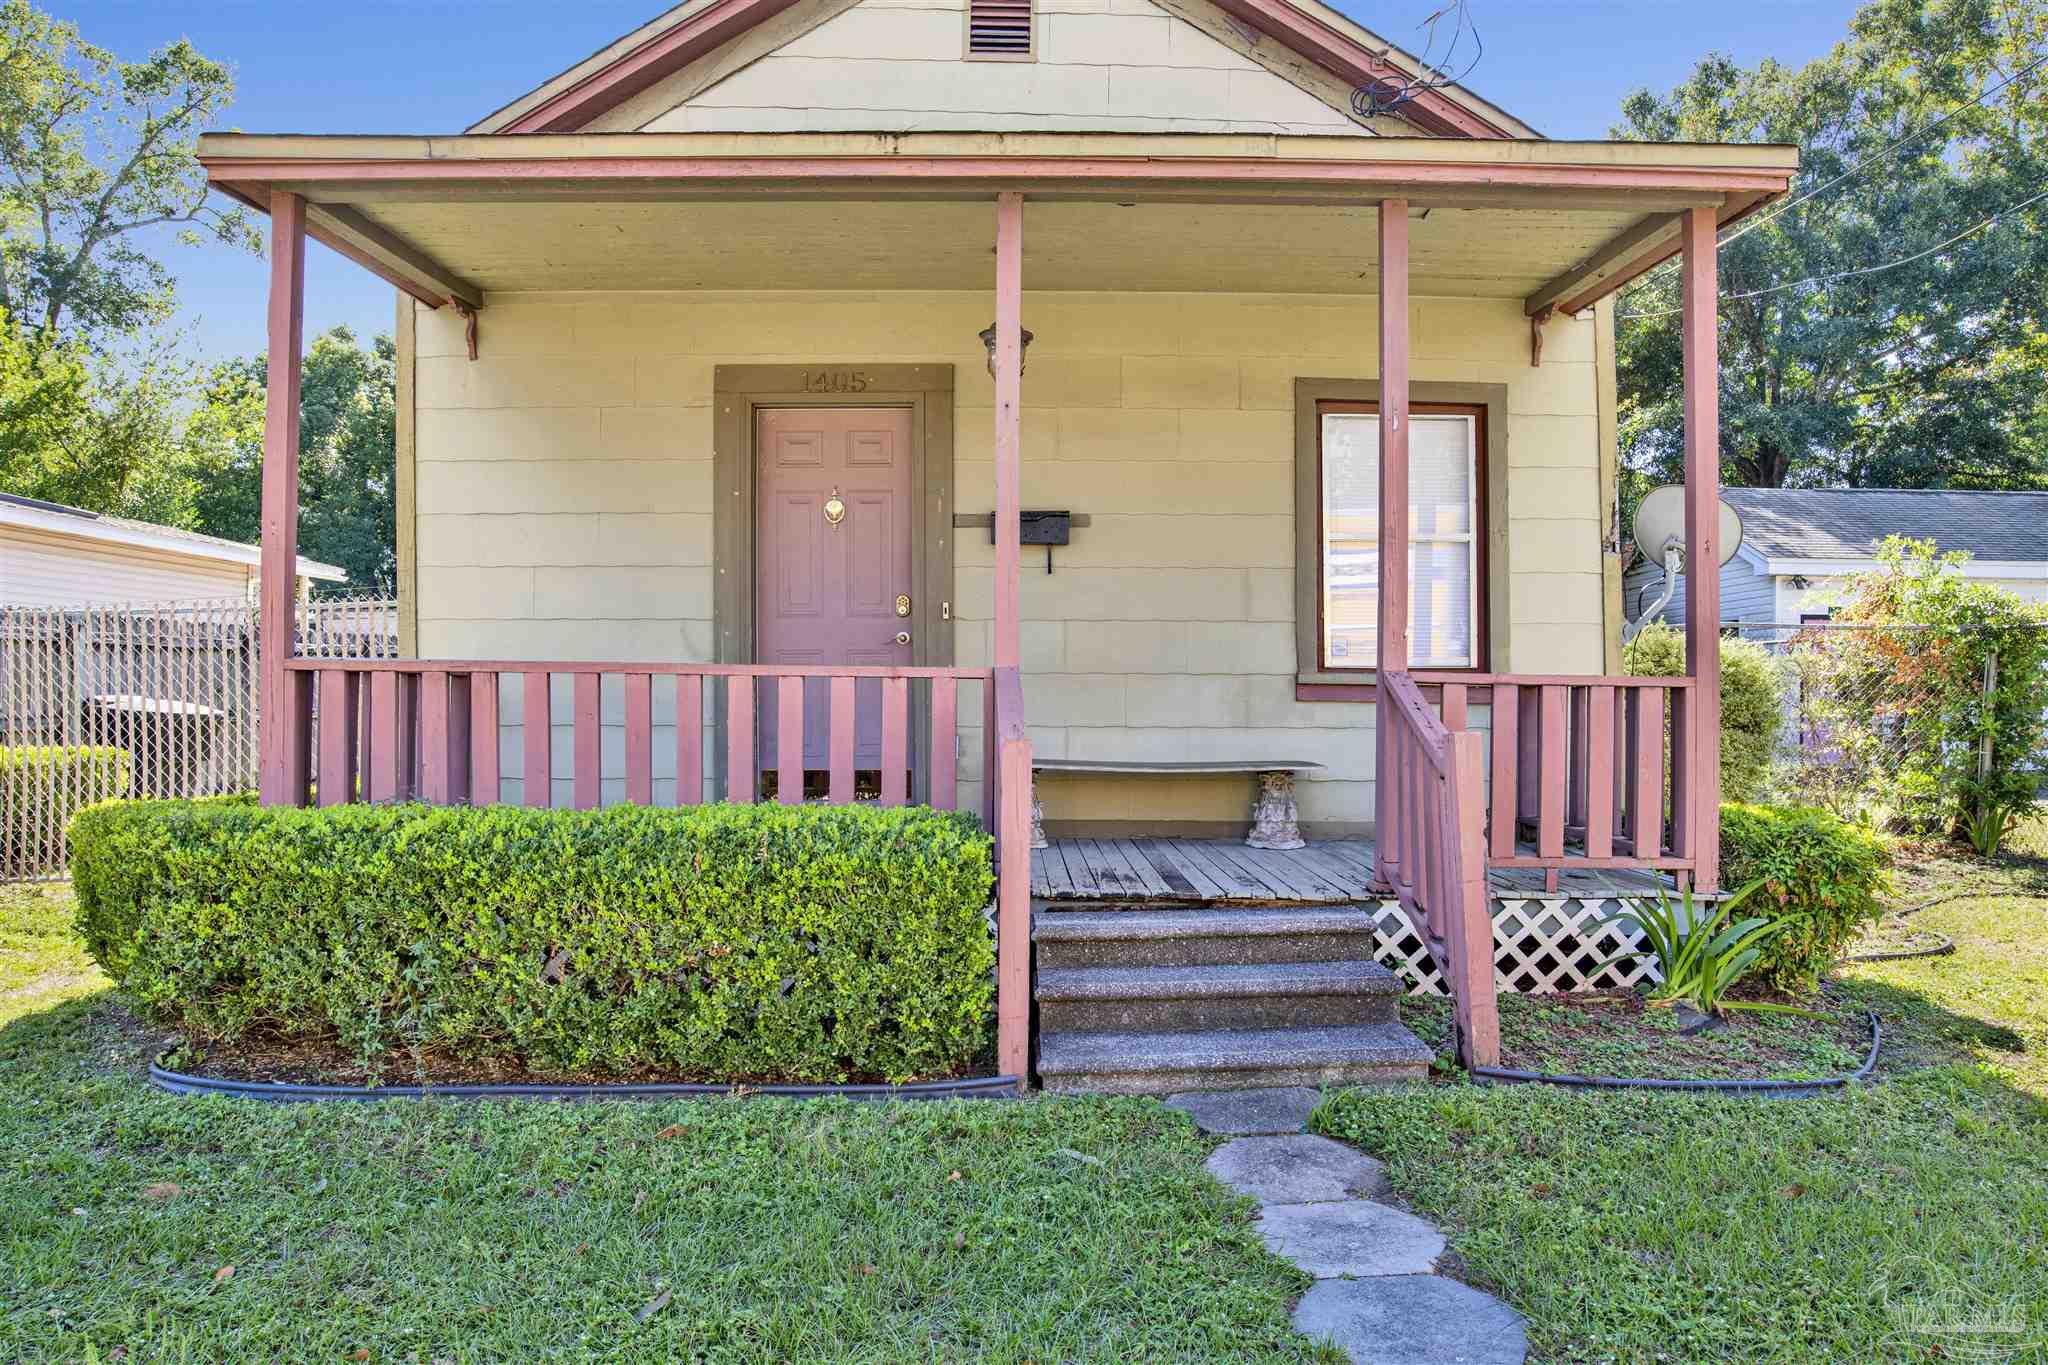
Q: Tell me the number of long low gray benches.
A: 1